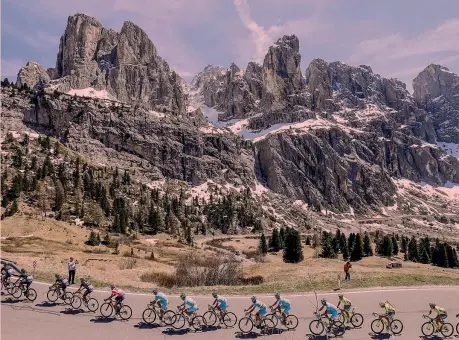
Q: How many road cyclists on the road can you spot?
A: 14